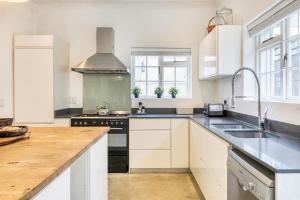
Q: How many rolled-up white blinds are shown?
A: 2